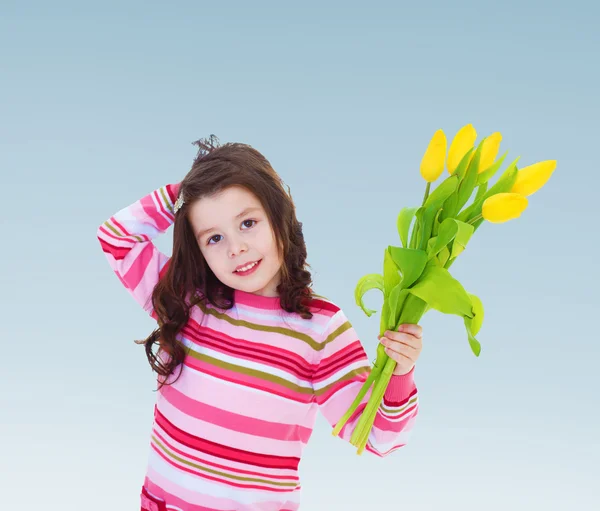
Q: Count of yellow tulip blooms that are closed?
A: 5